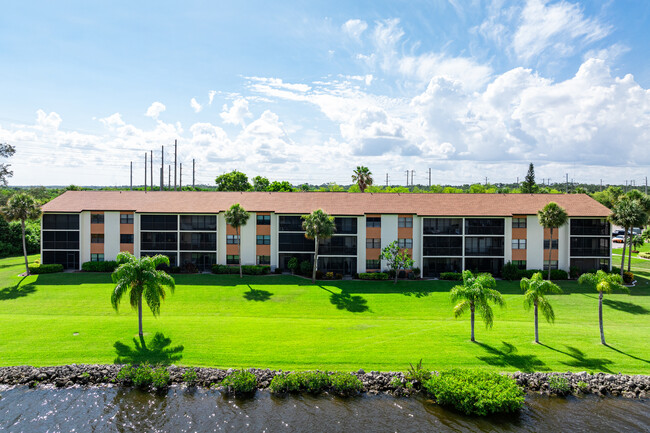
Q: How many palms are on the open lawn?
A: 4